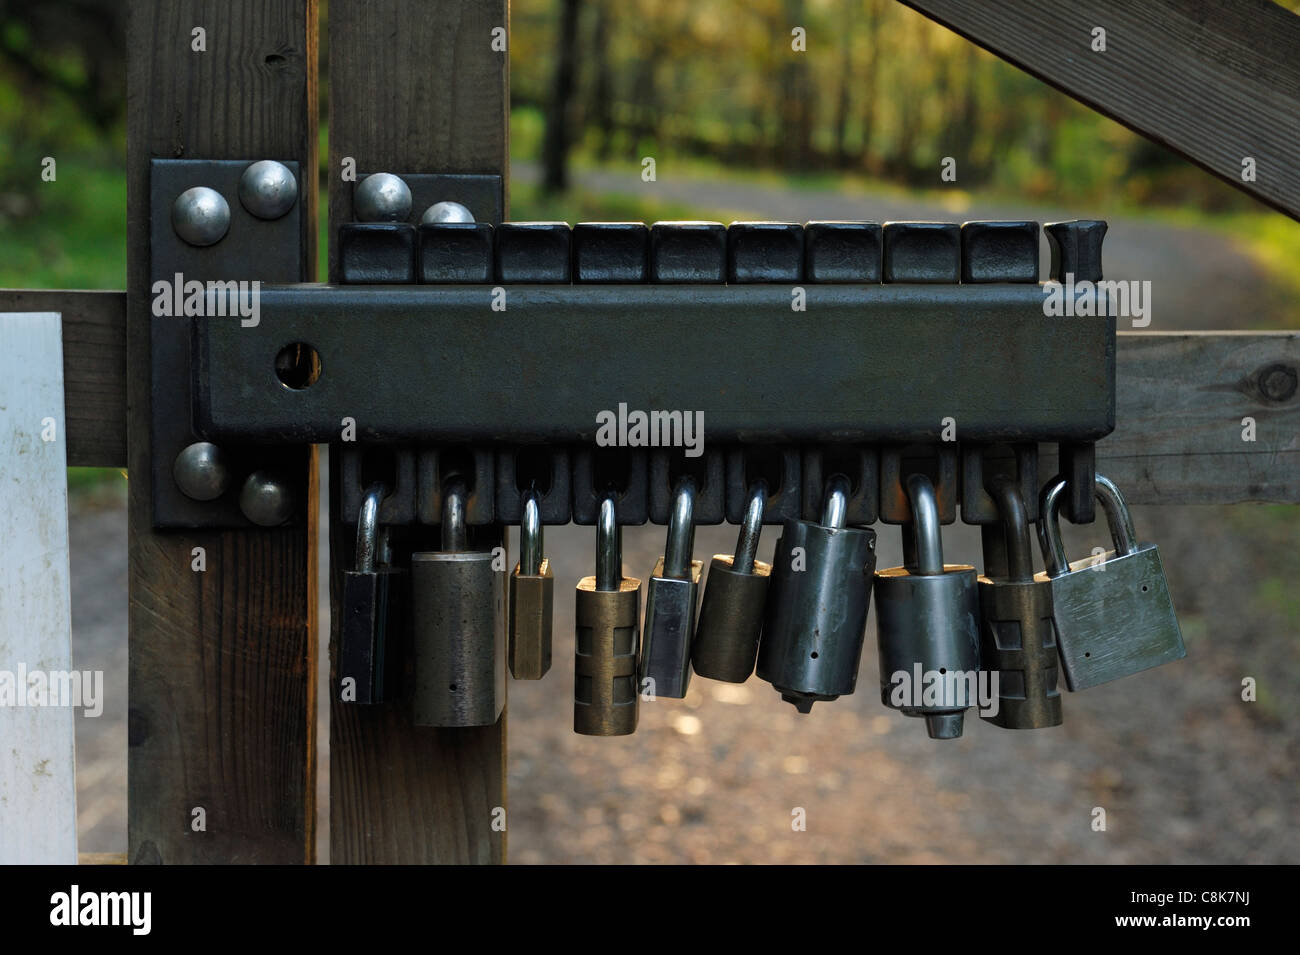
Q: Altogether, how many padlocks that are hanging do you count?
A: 10